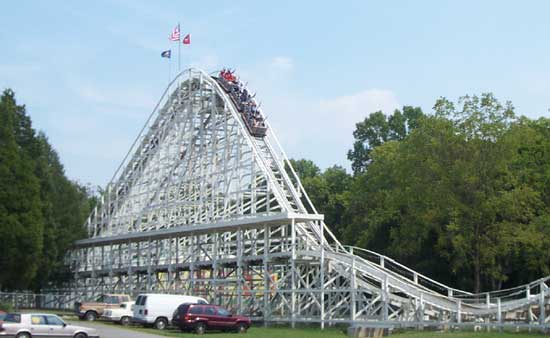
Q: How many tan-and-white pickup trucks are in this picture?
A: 1